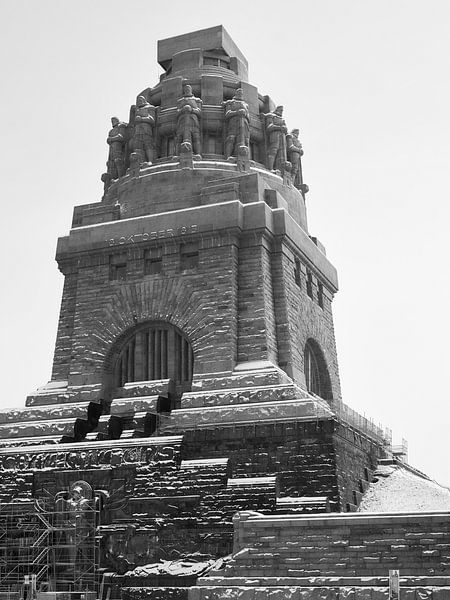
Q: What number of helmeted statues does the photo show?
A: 6